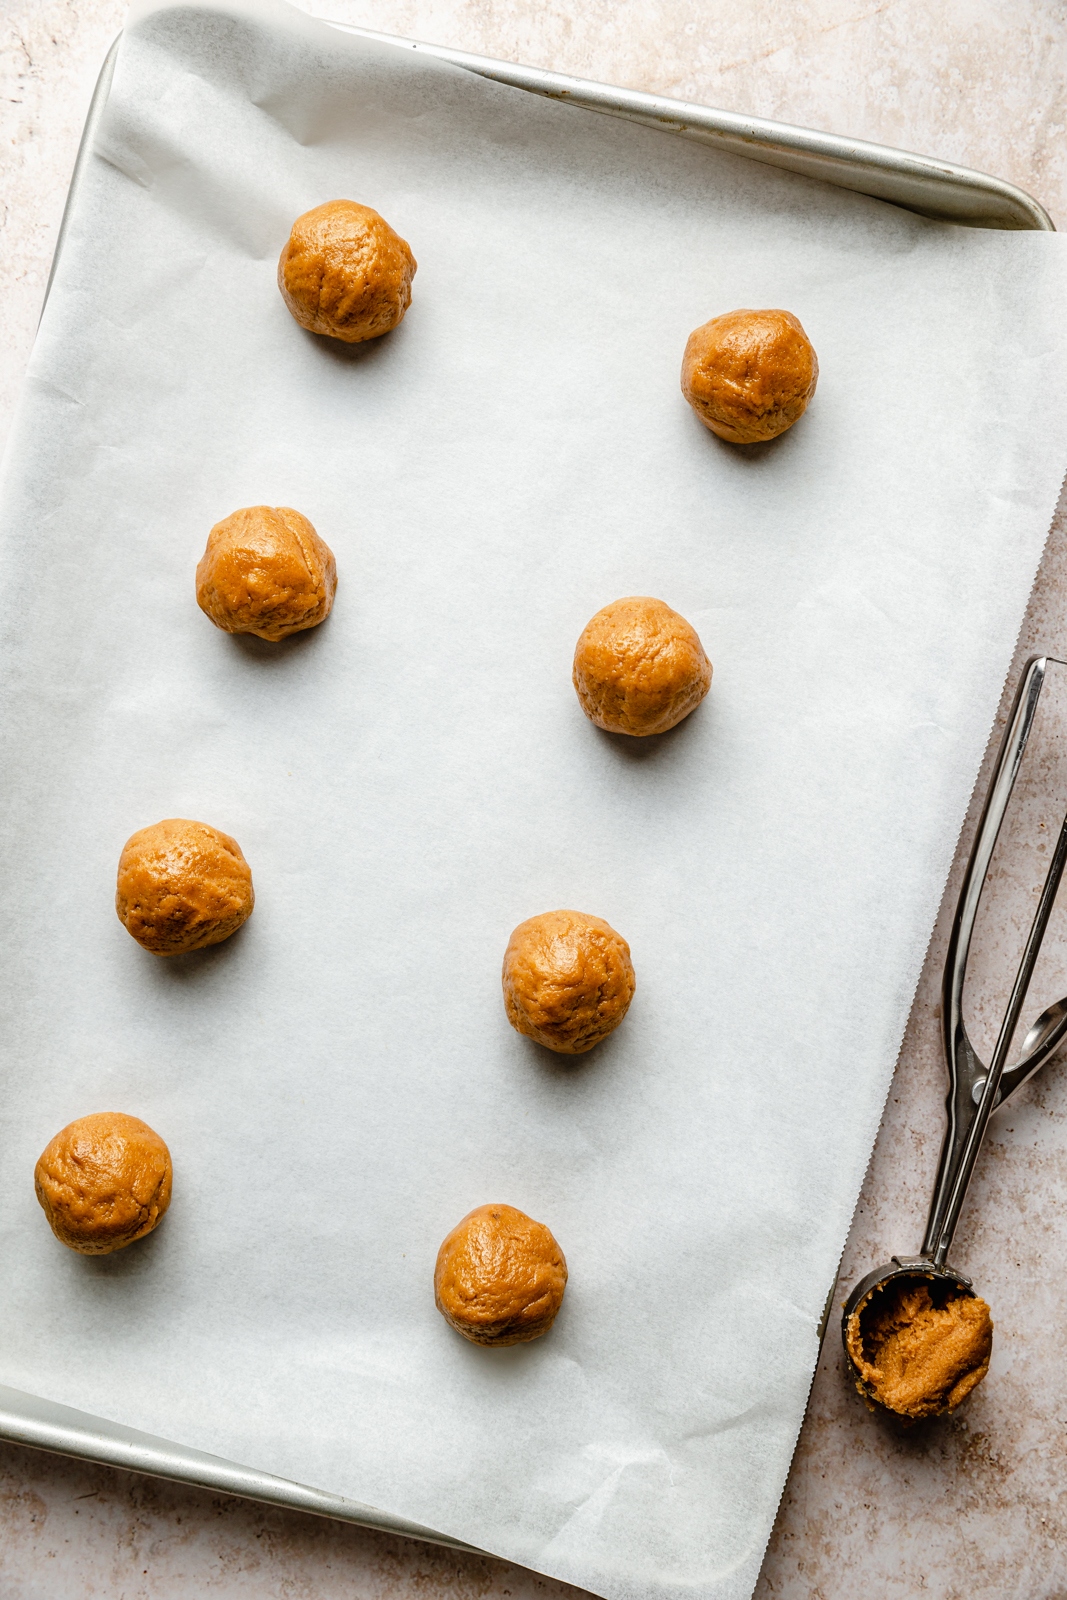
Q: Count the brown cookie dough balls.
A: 8